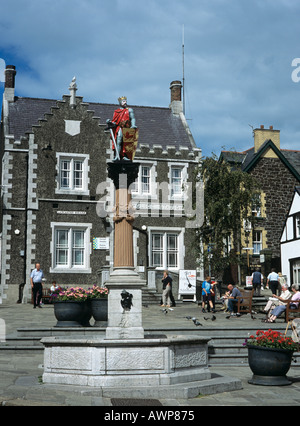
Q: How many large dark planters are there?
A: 3